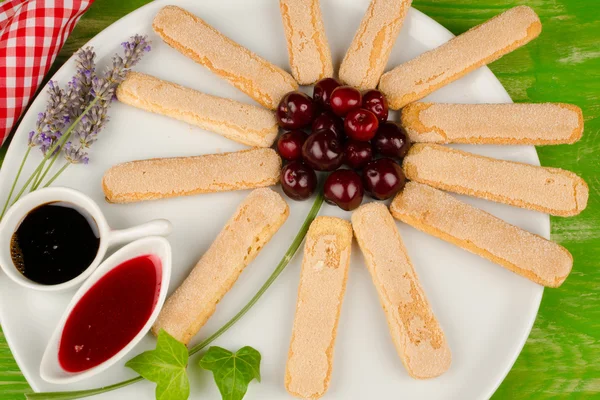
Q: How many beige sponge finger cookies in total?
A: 12